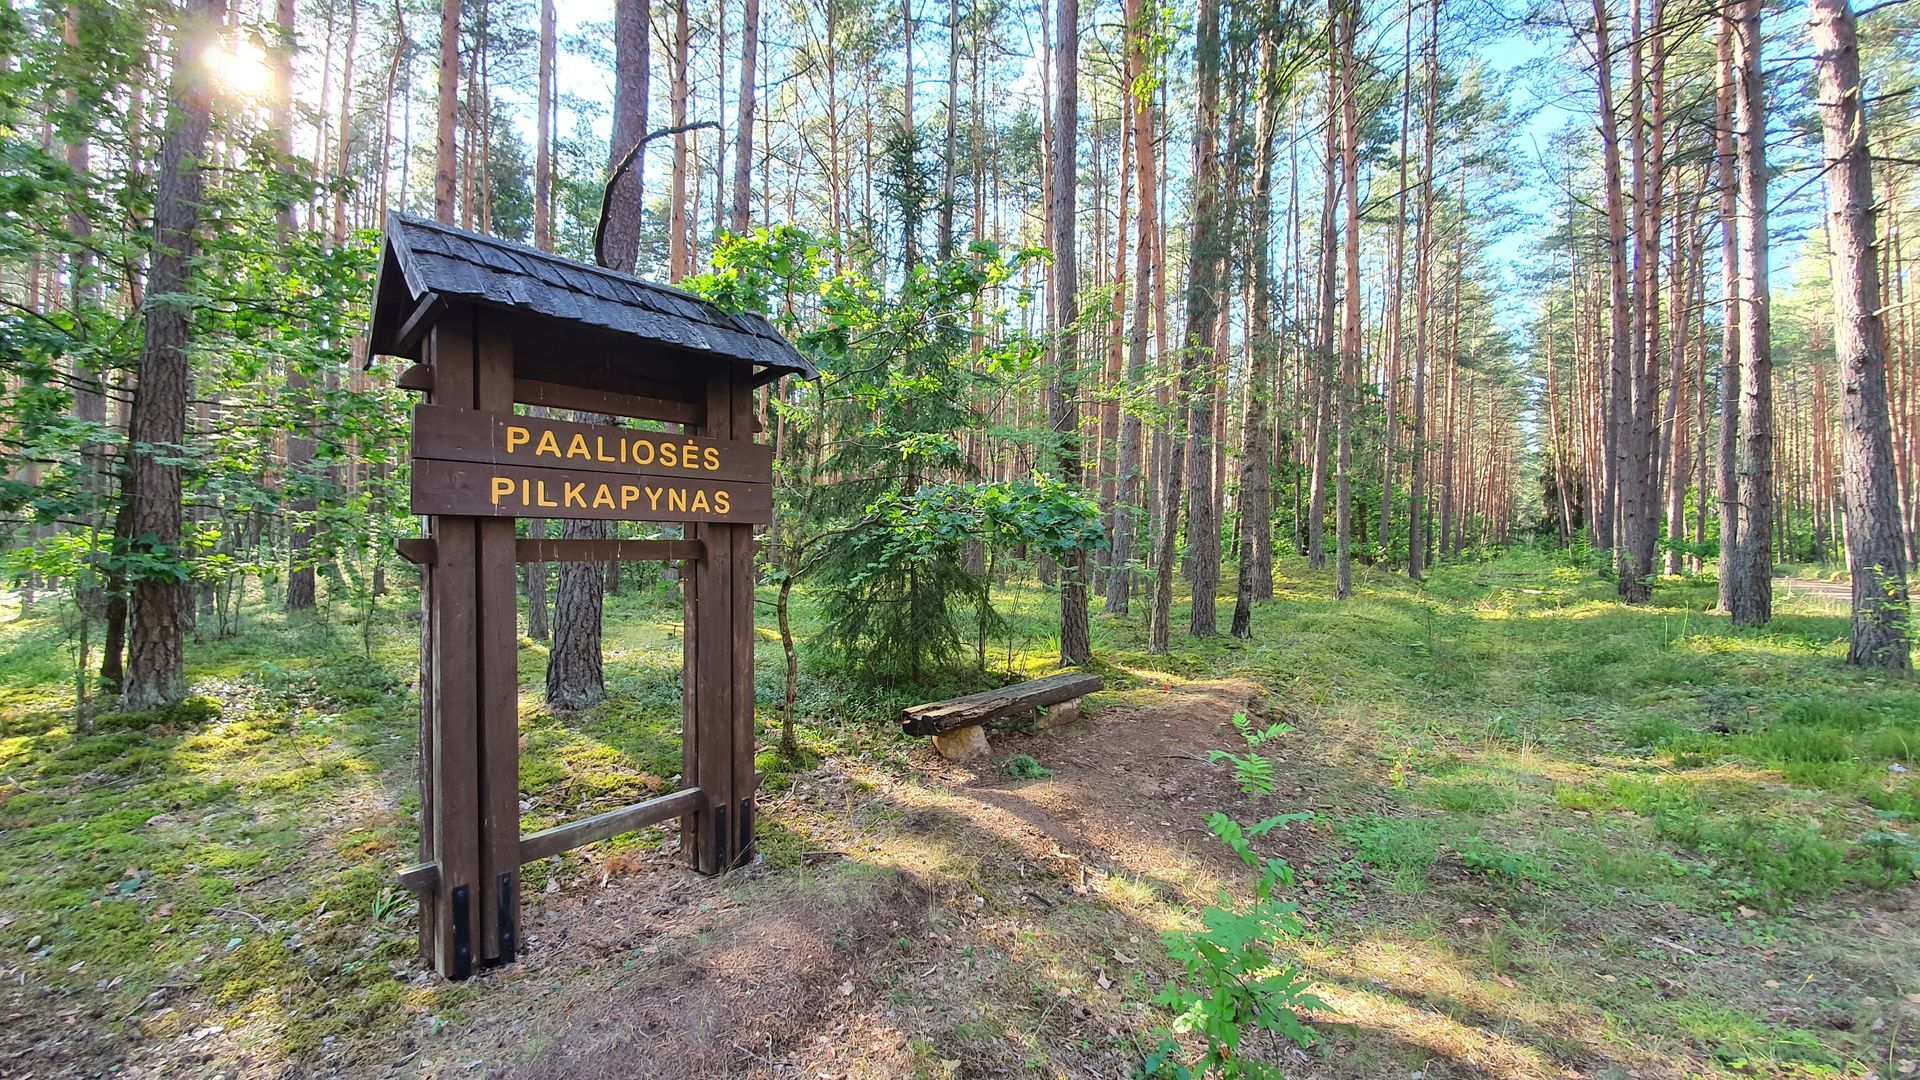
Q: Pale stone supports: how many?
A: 2